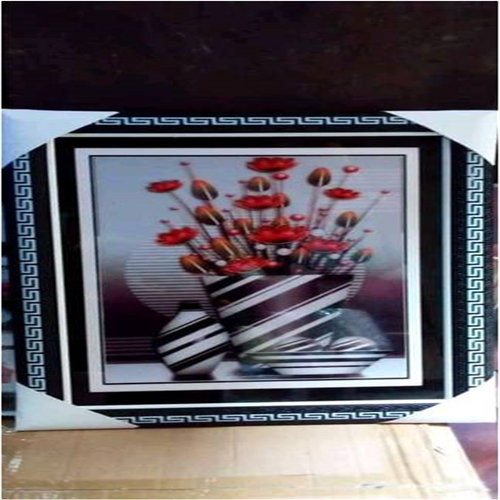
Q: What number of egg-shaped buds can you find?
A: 12